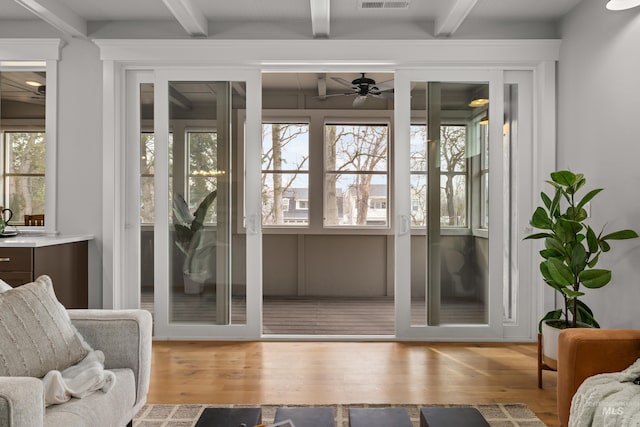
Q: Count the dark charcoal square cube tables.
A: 4